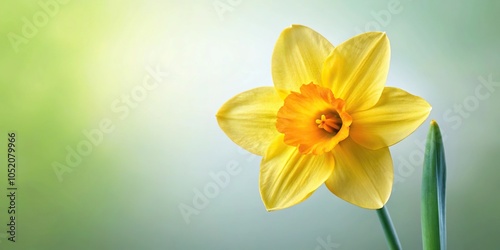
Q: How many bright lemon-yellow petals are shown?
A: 6